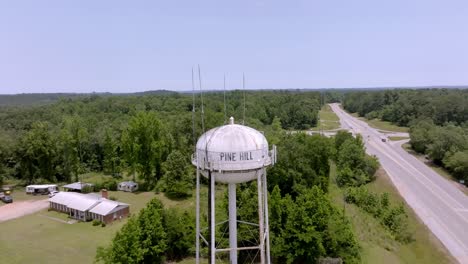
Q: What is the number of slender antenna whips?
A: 4